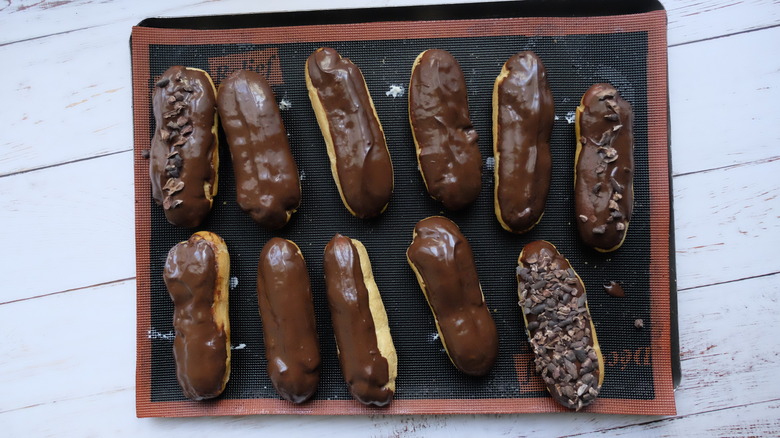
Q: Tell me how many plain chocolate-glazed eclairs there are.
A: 8